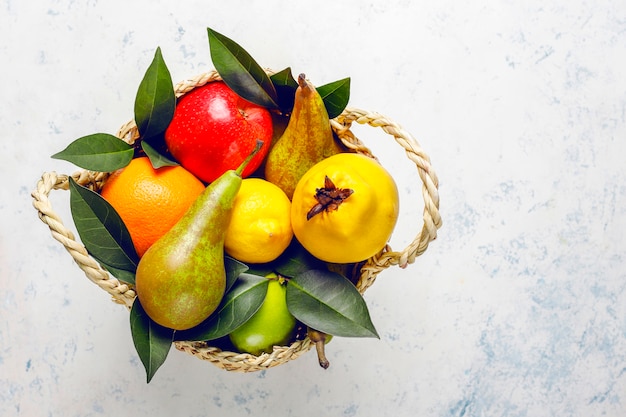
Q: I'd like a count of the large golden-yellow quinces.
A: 1